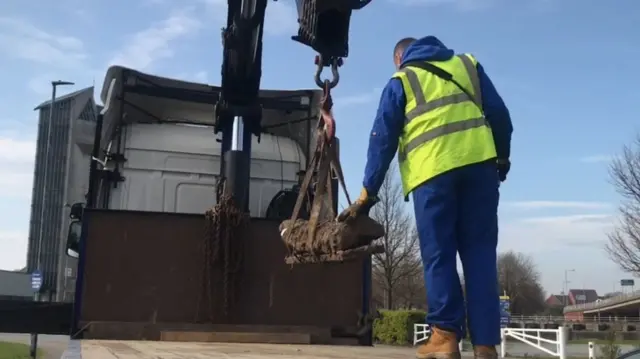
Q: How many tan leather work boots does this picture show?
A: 2